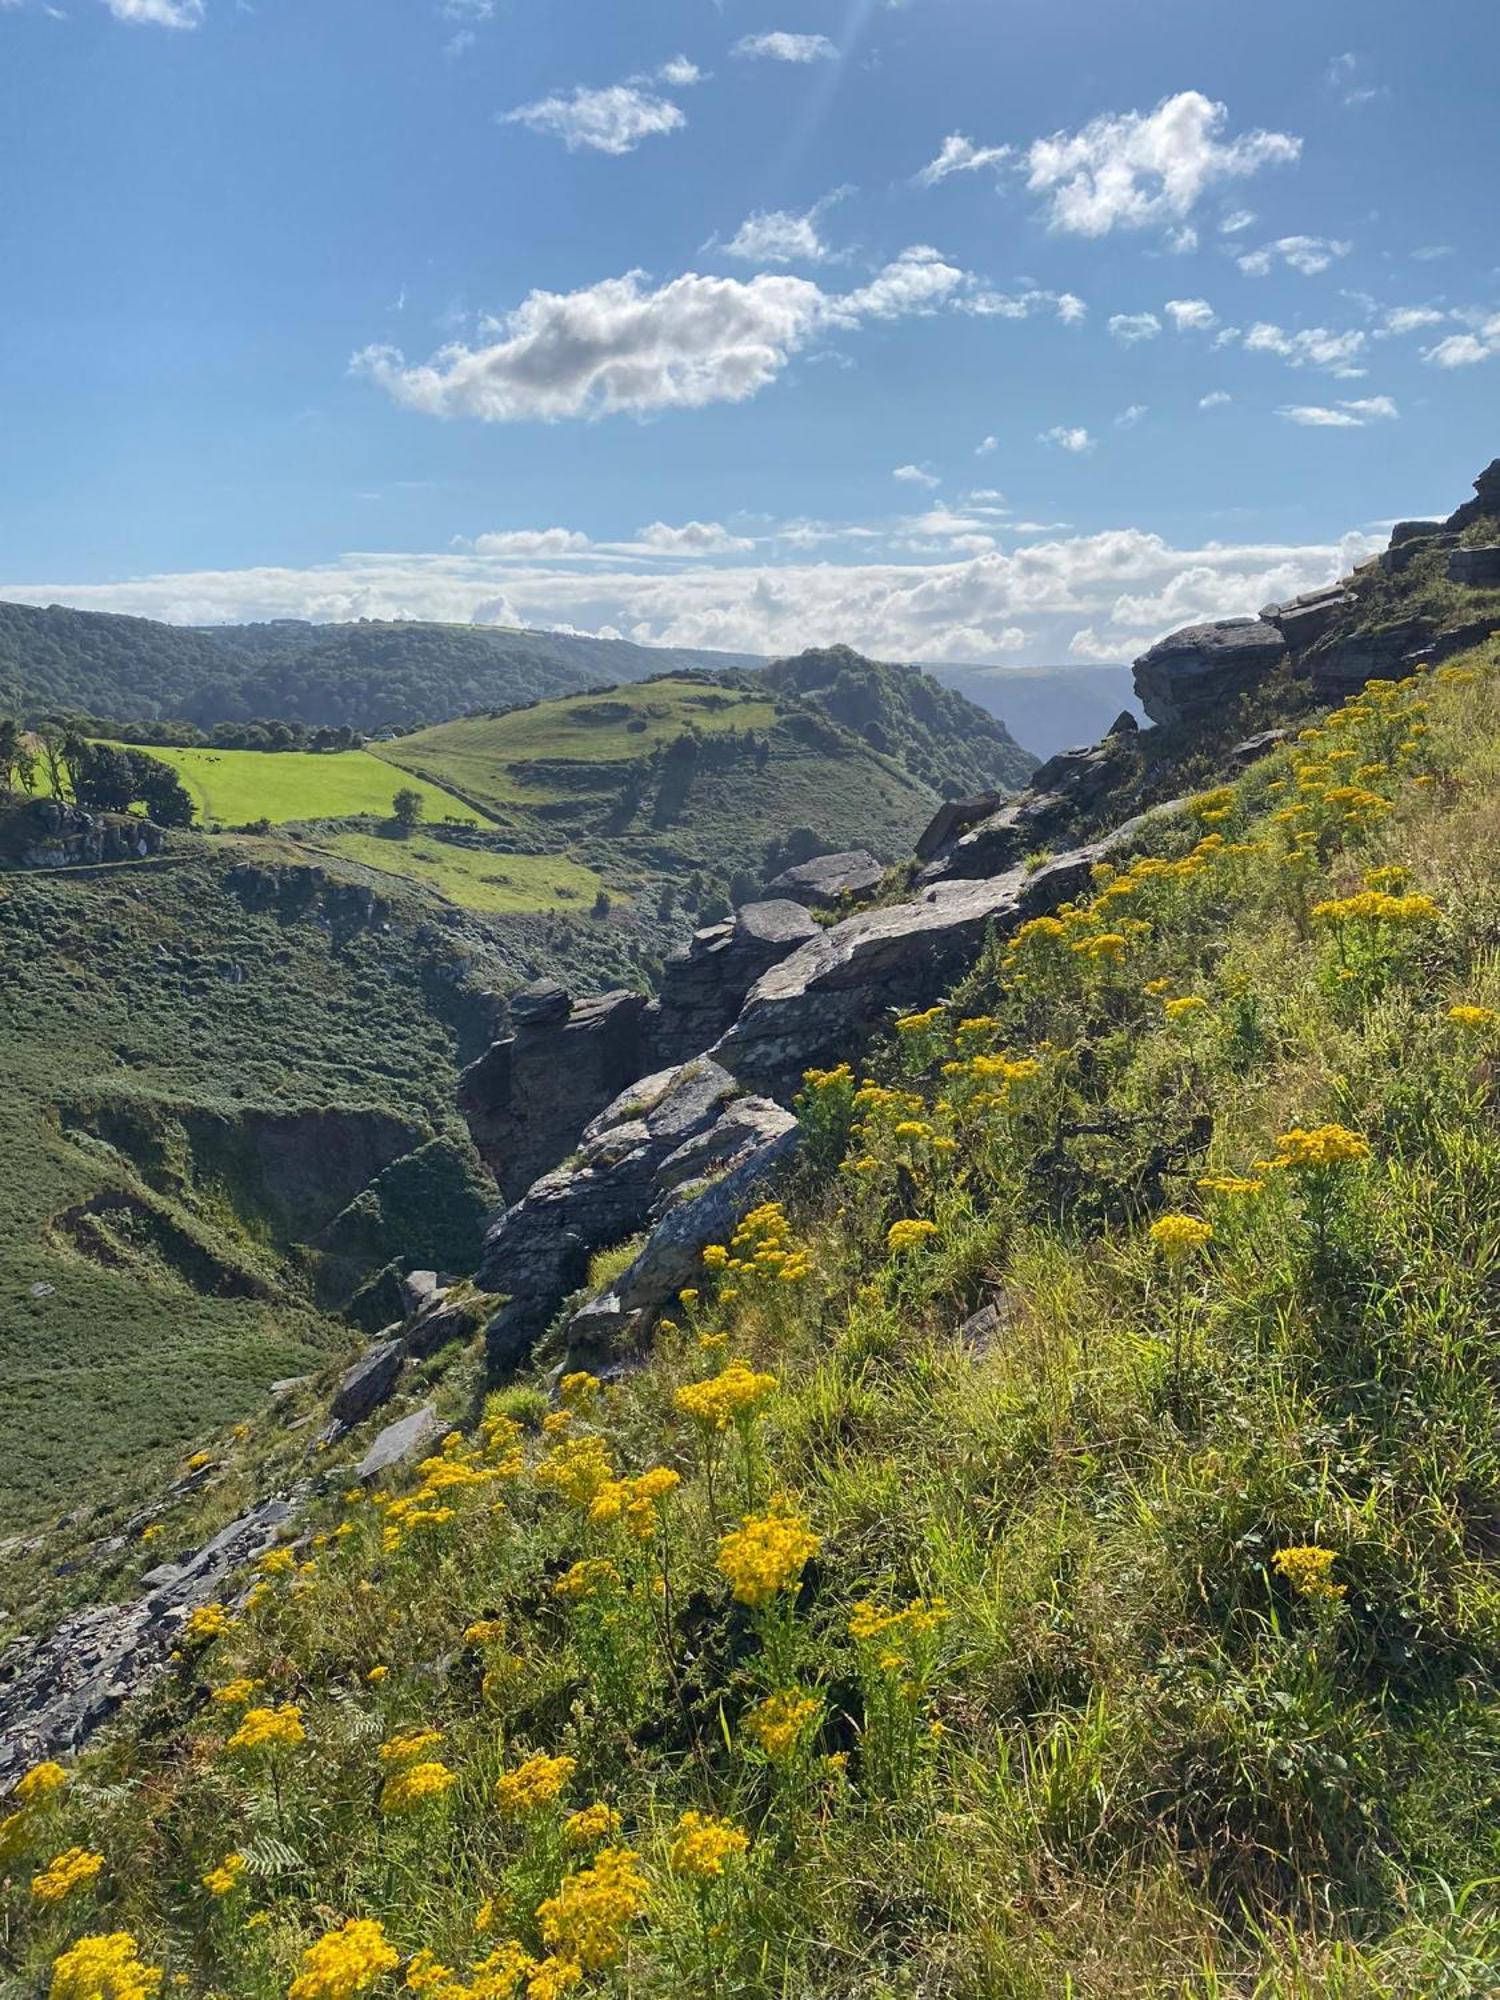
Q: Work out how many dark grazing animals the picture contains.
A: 6